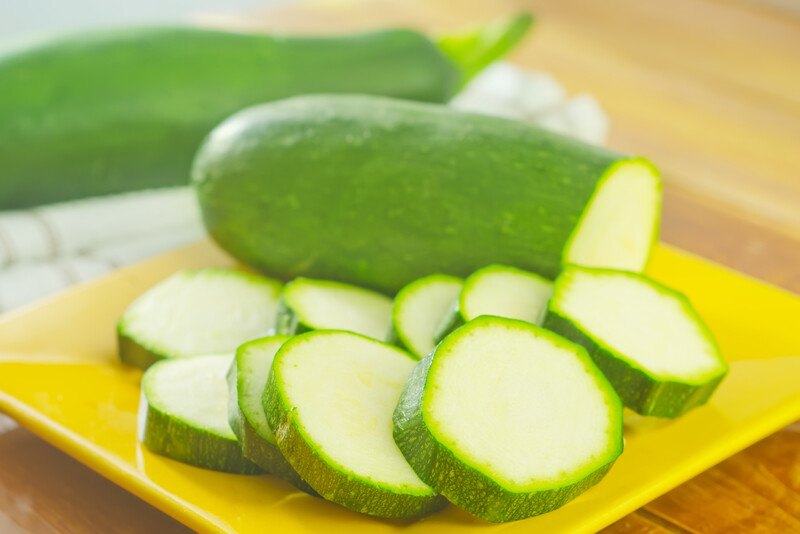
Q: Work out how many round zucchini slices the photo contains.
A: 9